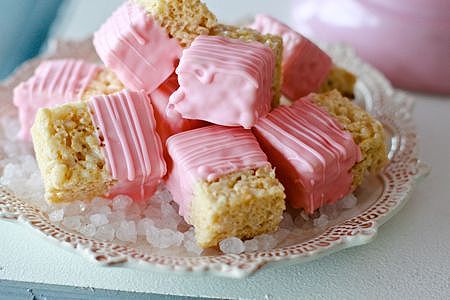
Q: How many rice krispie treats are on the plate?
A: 8